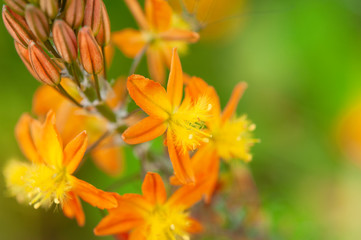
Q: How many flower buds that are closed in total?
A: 11